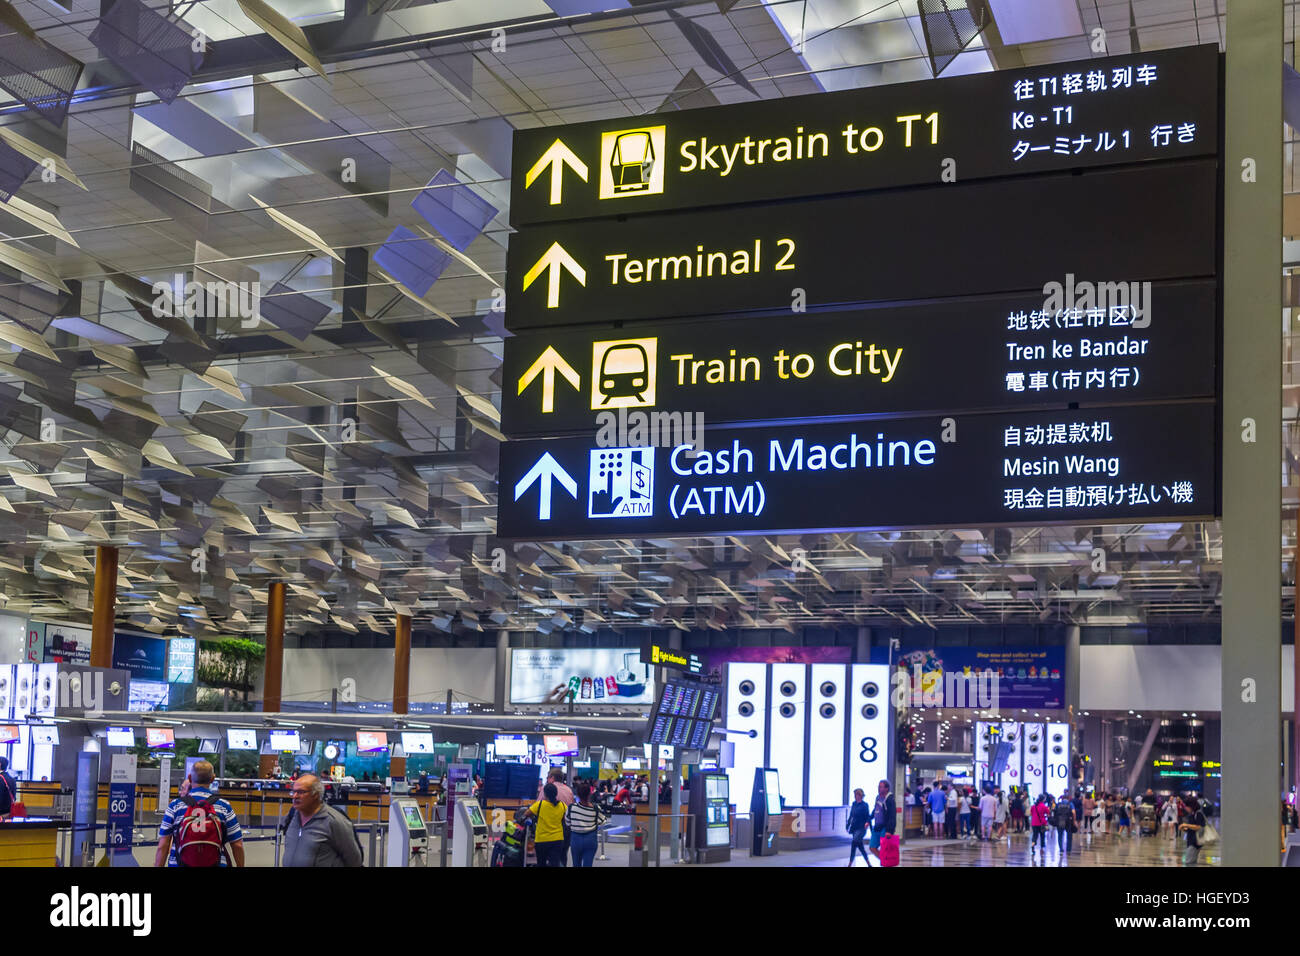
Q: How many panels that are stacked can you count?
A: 4